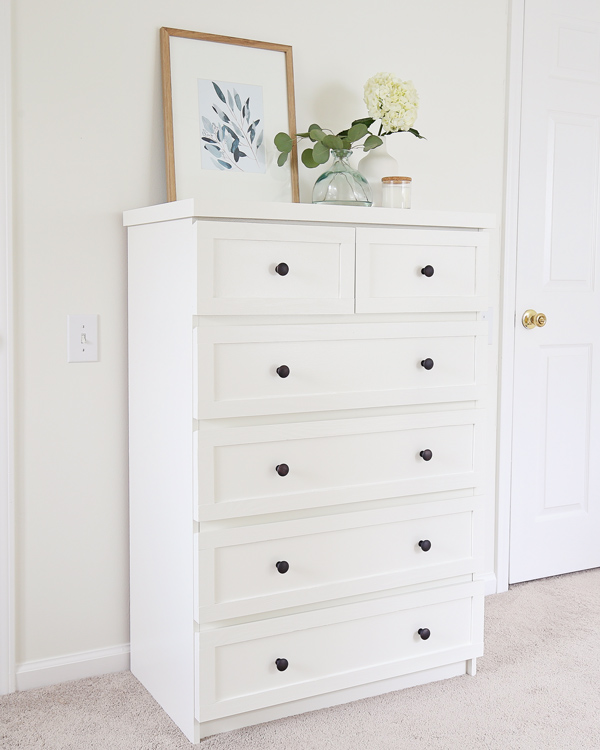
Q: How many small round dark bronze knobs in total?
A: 10